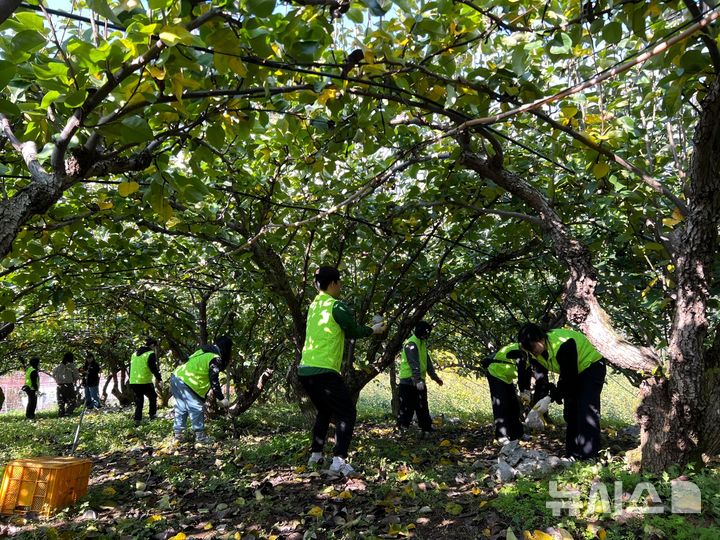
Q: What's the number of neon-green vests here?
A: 7